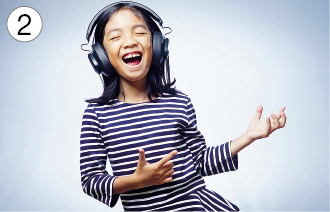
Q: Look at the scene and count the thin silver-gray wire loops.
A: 2